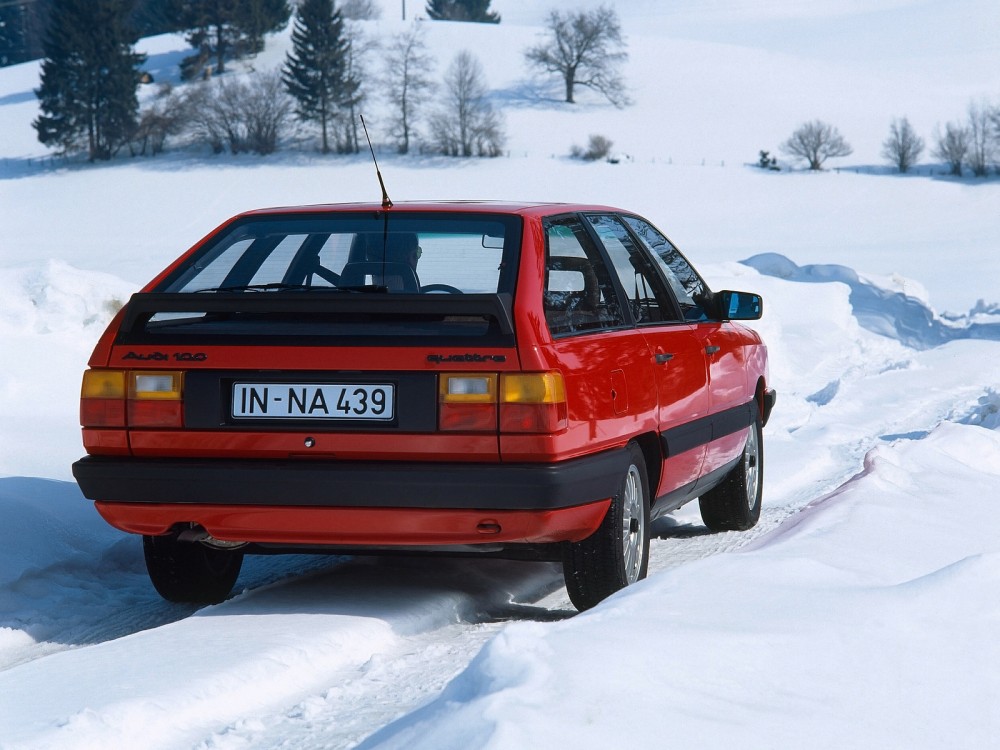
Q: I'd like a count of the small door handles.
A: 2